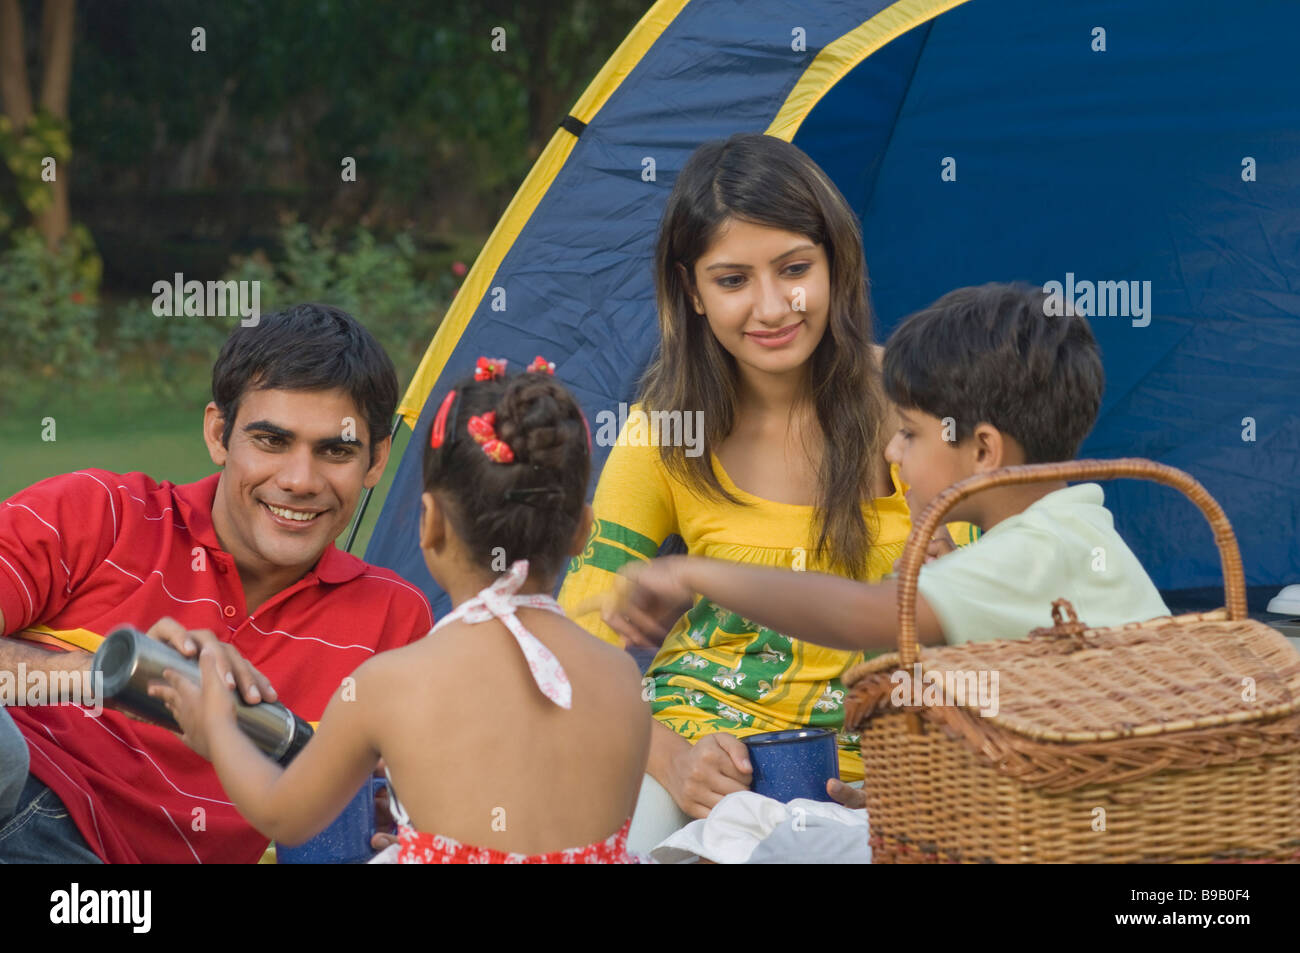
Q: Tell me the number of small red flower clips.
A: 2